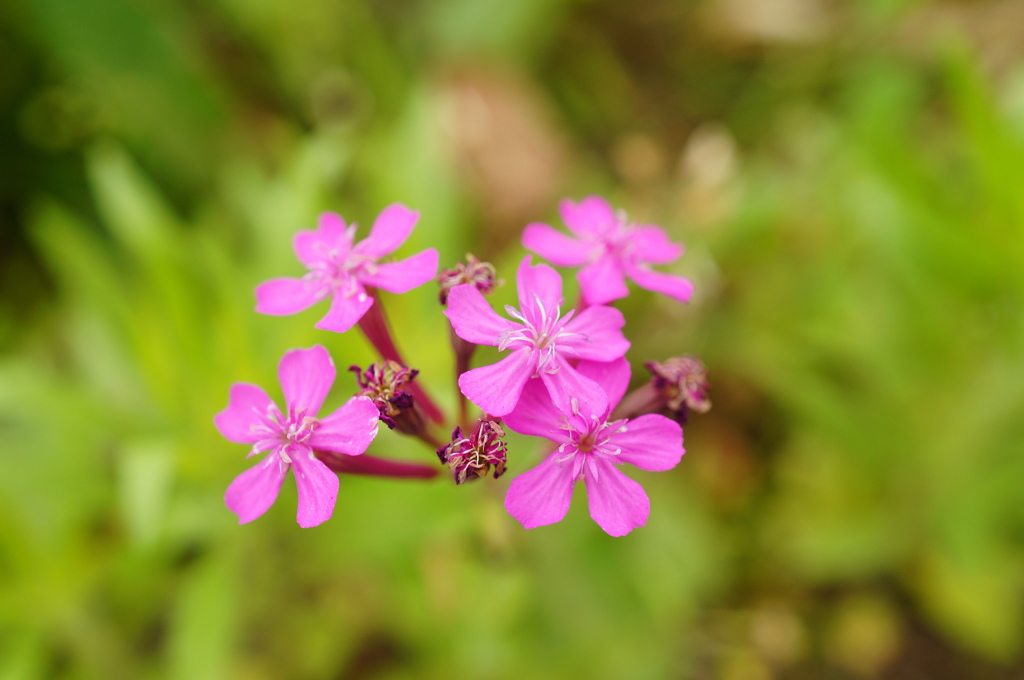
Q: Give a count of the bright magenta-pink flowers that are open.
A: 5